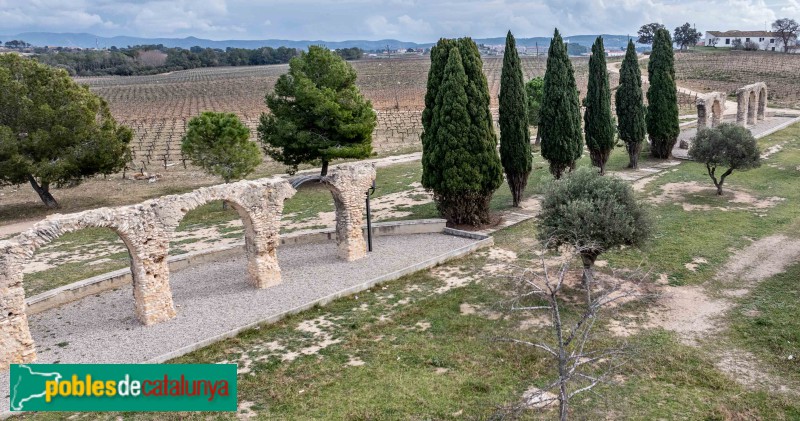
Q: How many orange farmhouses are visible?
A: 0